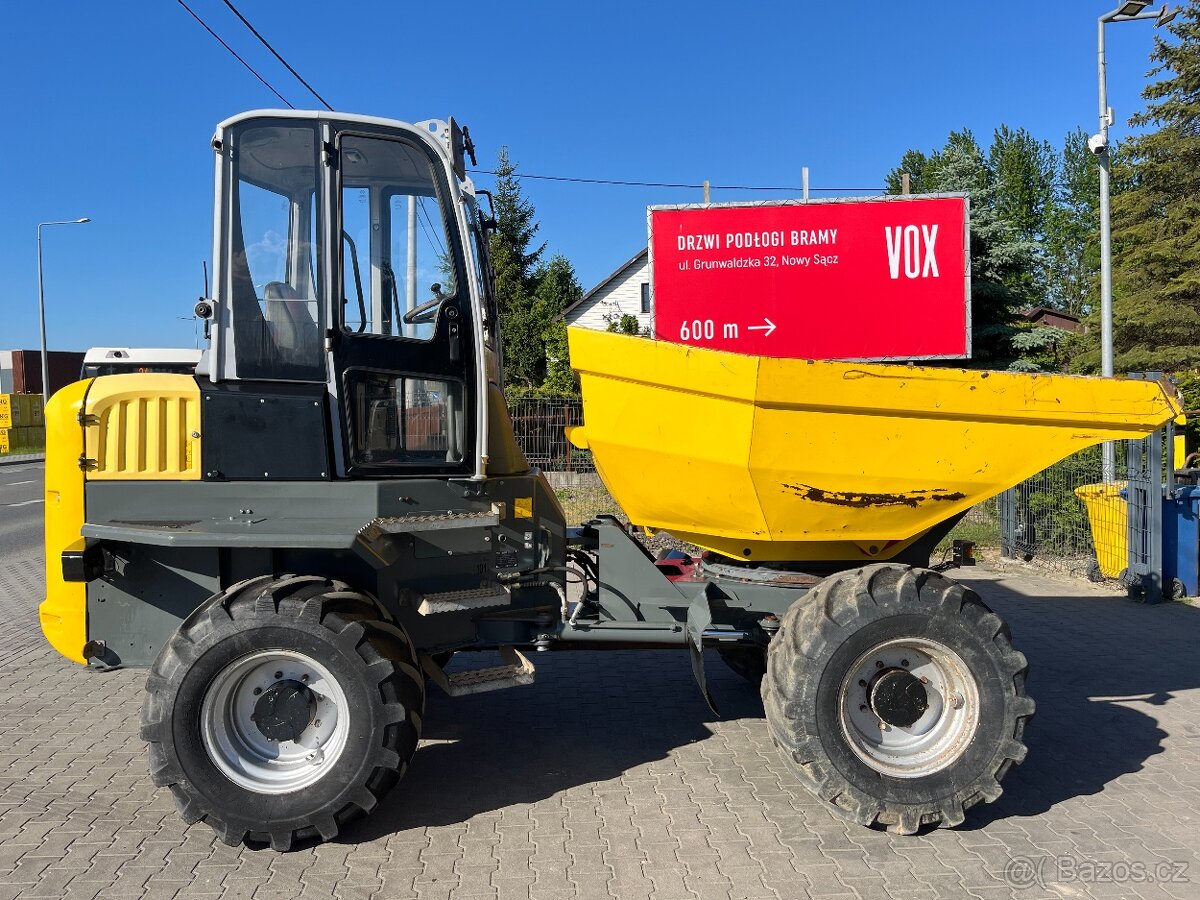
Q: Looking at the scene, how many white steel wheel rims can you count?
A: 2